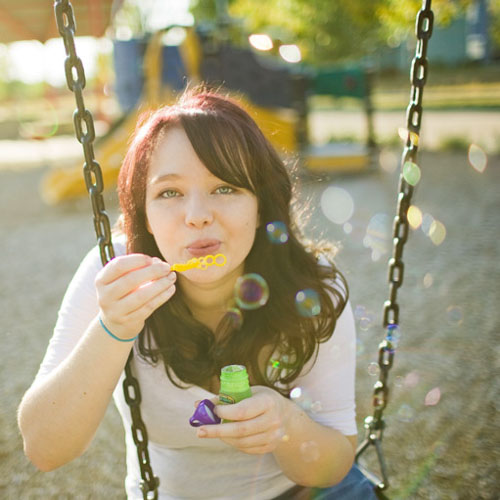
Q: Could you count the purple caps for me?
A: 1